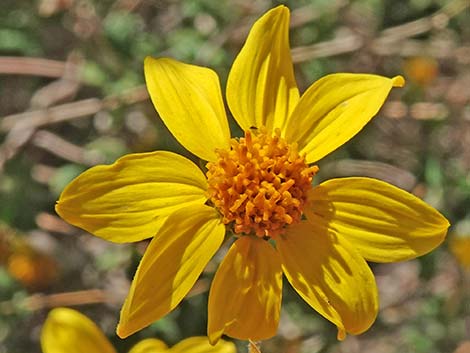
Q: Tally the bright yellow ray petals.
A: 8